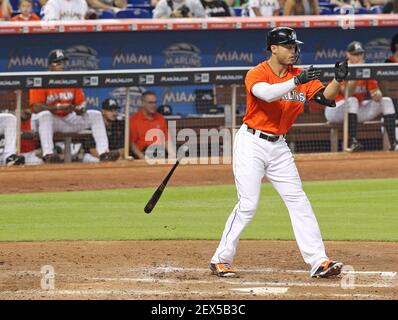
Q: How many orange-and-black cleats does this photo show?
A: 2